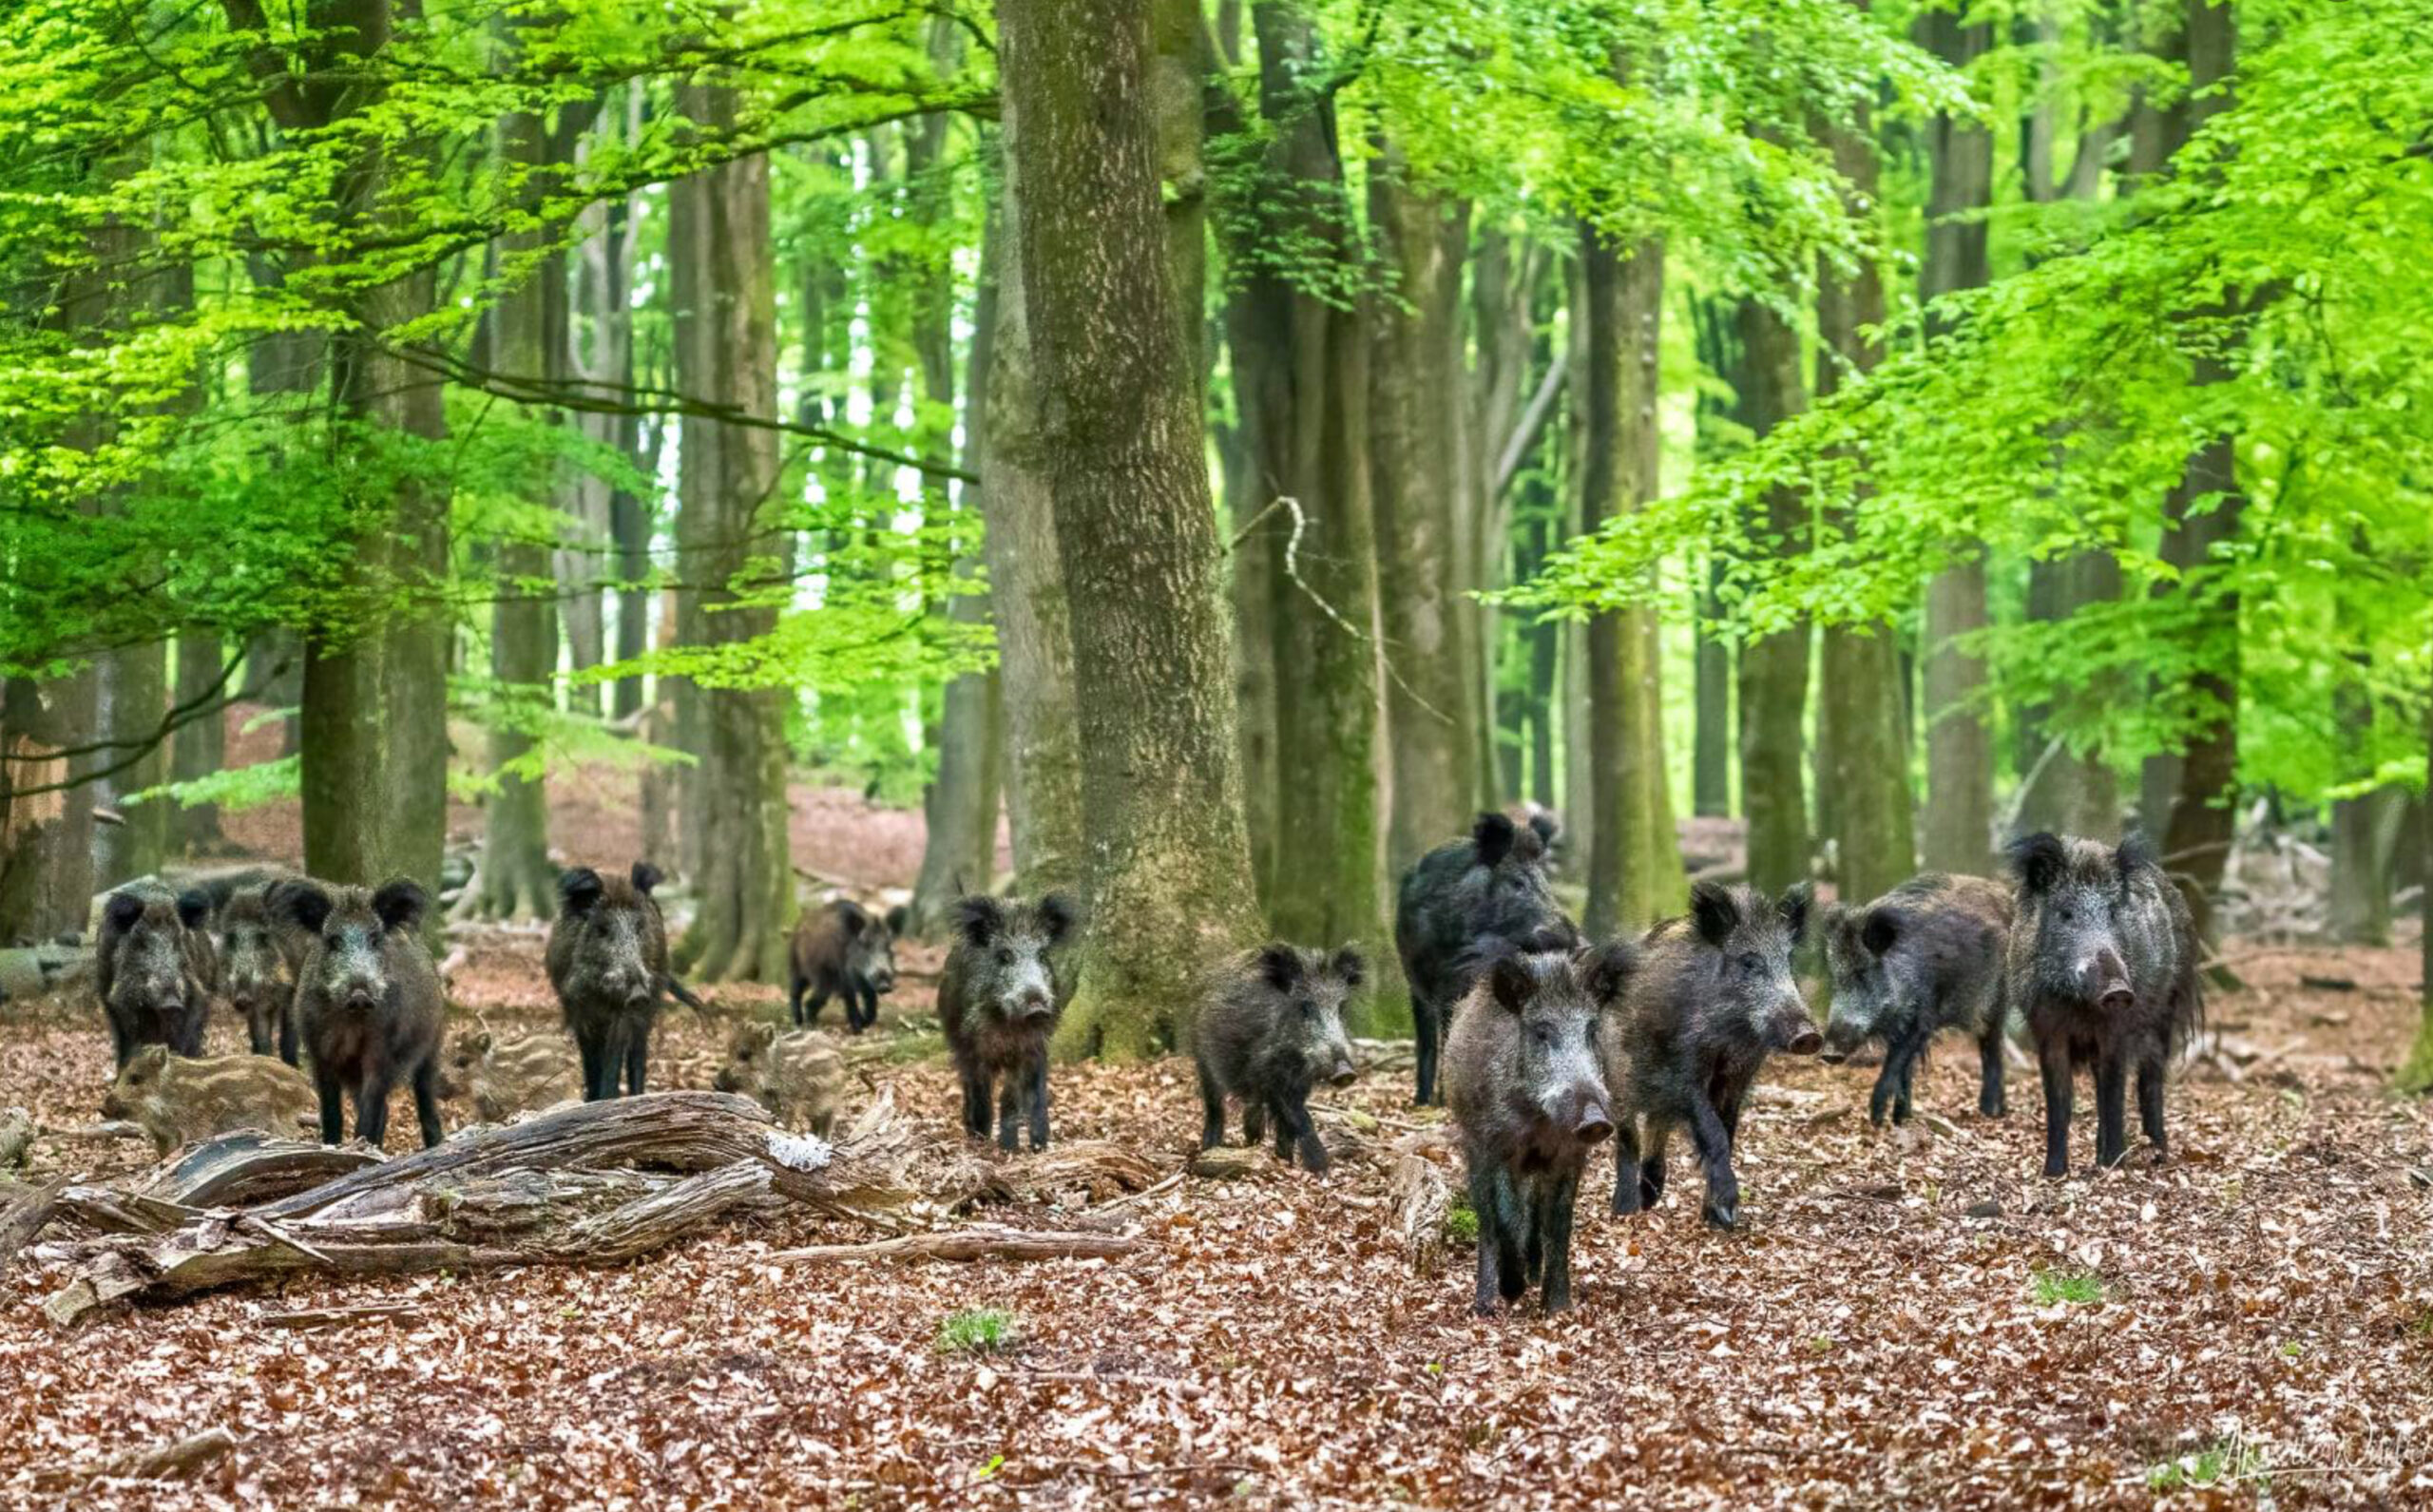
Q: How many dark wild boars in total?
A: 12